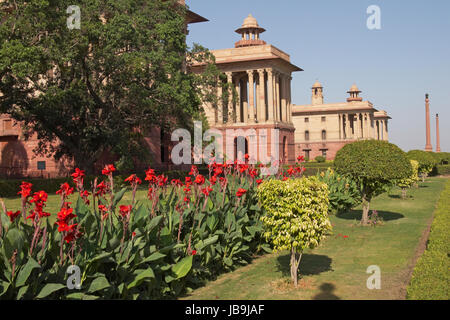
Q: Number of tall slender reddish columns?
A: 2